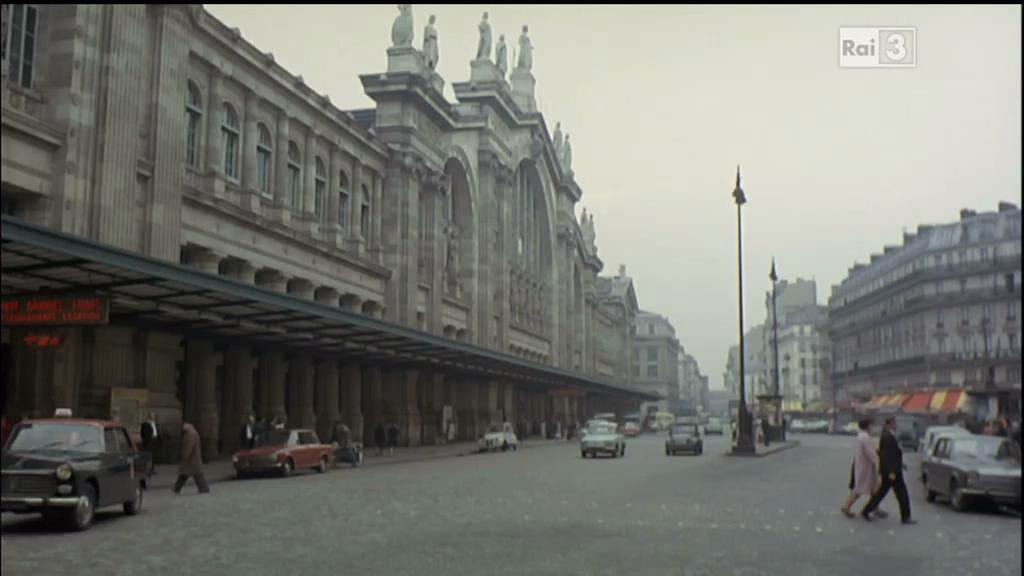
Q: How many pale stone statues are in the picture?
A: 9